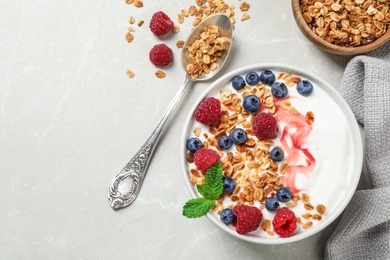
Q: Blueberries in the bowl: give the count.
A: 14